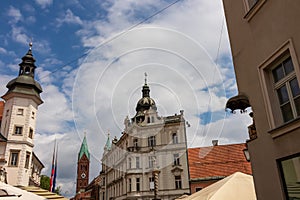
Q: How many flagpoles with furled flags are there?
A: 2